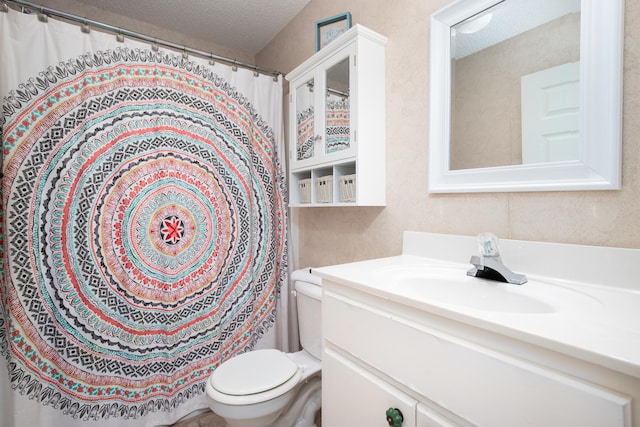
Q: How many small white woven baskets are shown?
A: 3